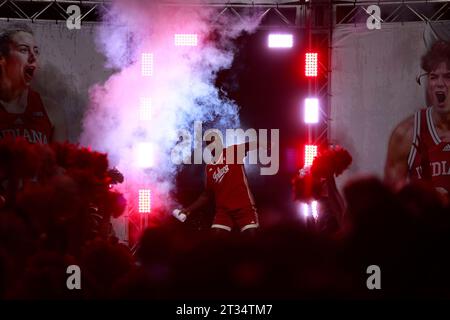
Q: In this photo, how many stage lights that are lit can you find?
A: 10